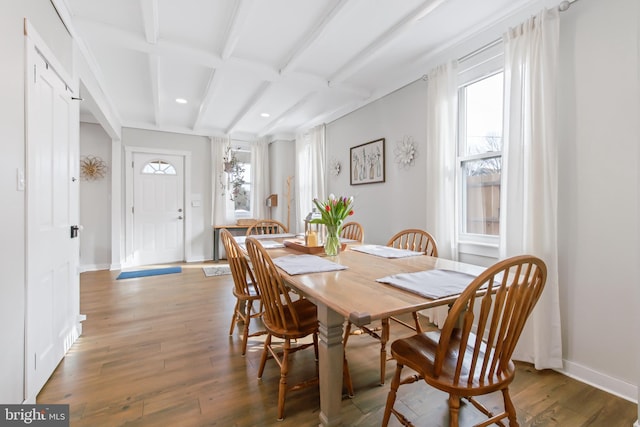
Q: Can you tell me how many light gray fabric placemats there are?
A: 6